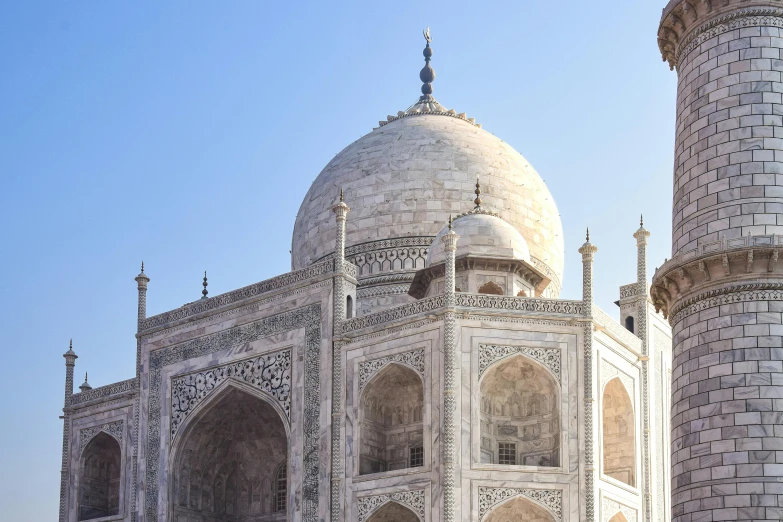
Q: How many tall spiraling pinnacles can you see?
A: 6